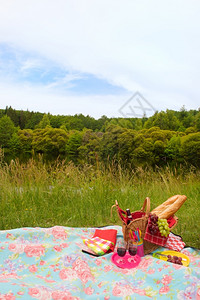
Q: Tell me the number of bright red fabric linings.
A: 1